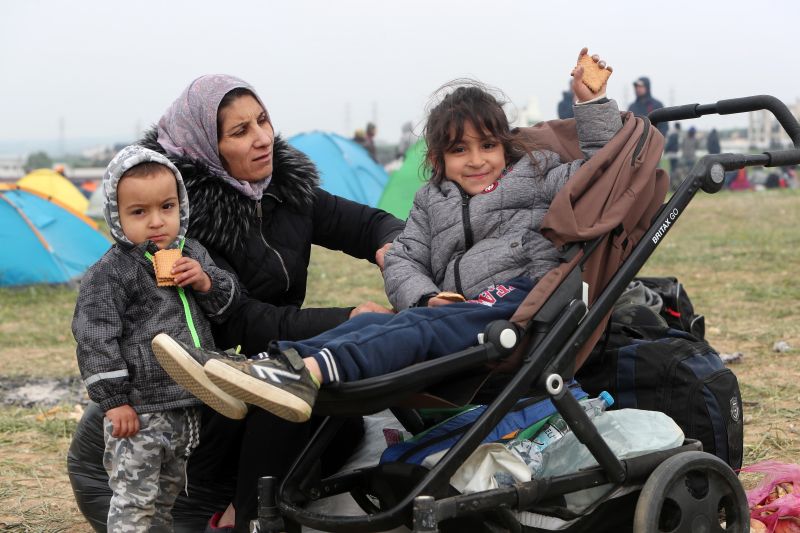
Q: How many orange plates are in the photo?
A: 0